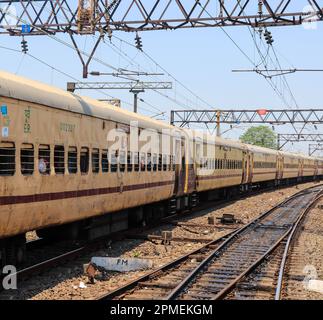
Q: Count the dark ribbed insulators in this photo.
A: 3